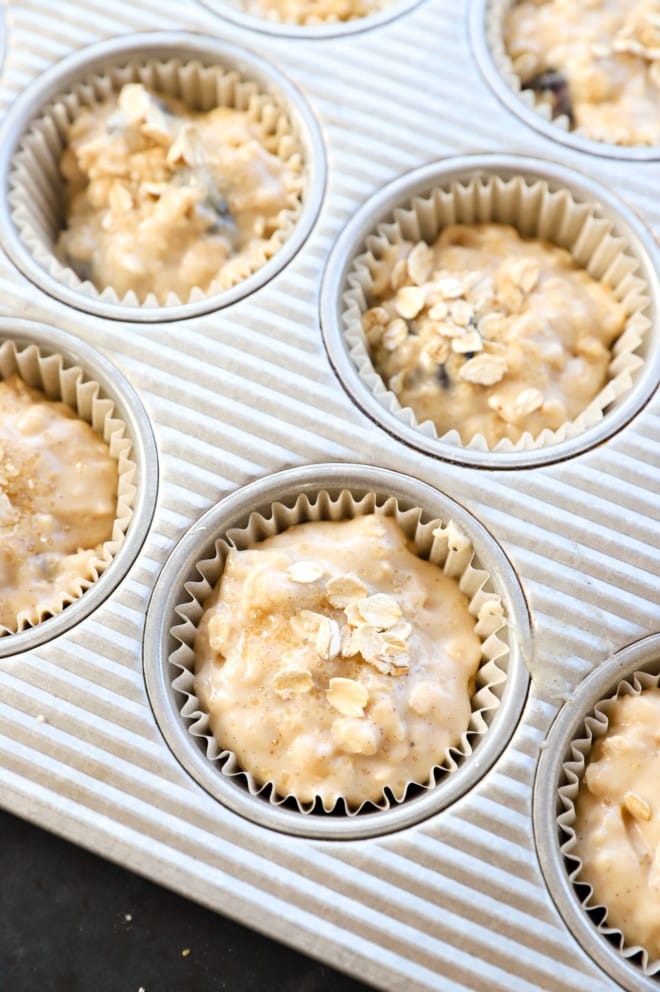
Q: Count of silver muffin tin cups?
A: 7